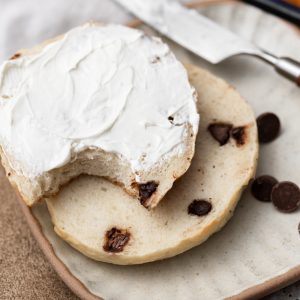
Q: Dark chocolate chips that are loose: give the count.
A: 3